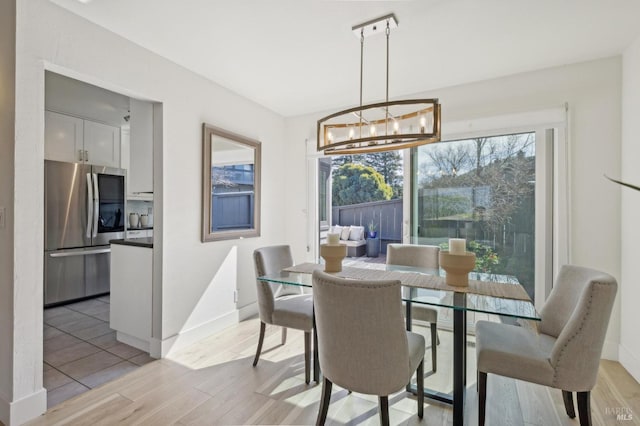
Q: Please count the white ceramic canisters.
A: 2